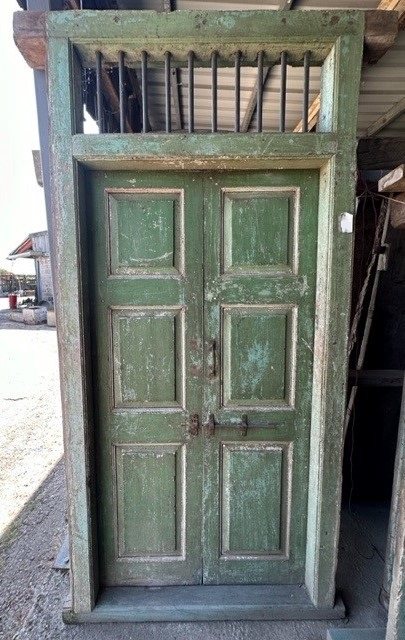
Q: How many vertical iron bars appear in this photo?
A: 10